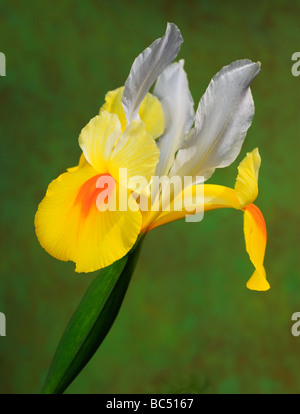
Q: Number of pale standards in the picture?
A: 3